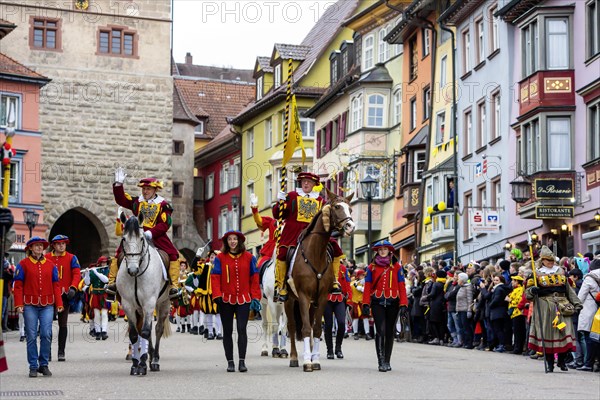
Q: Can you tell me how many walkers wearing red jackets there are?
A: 5